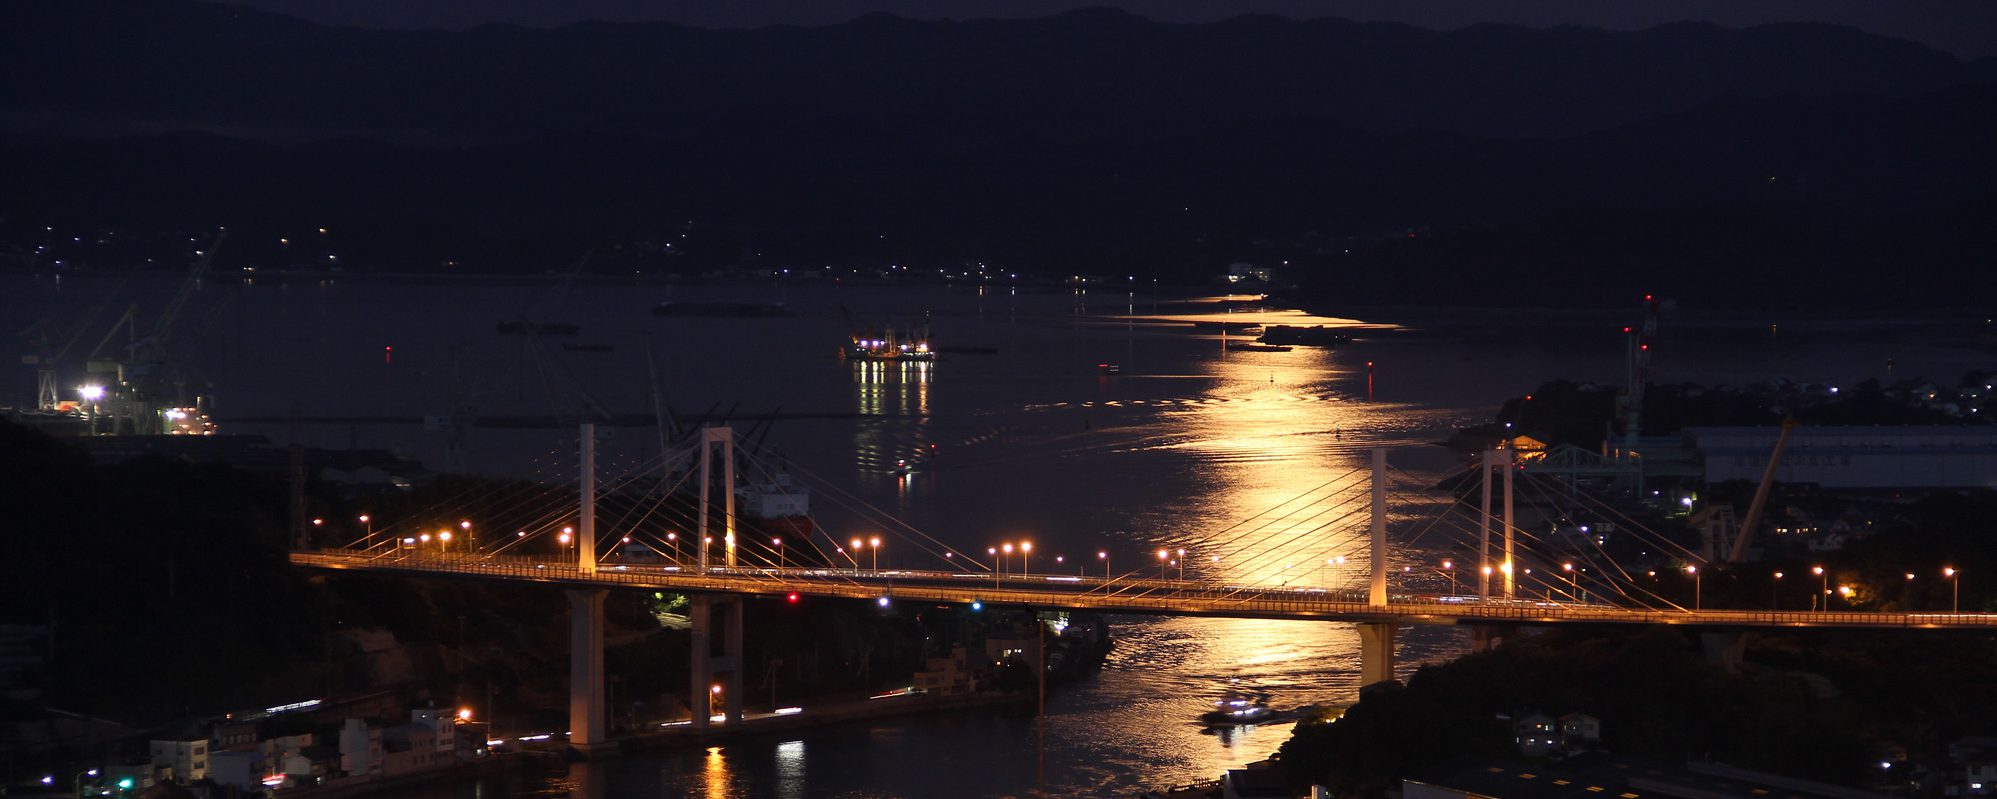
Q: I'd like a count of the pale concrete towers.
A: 4